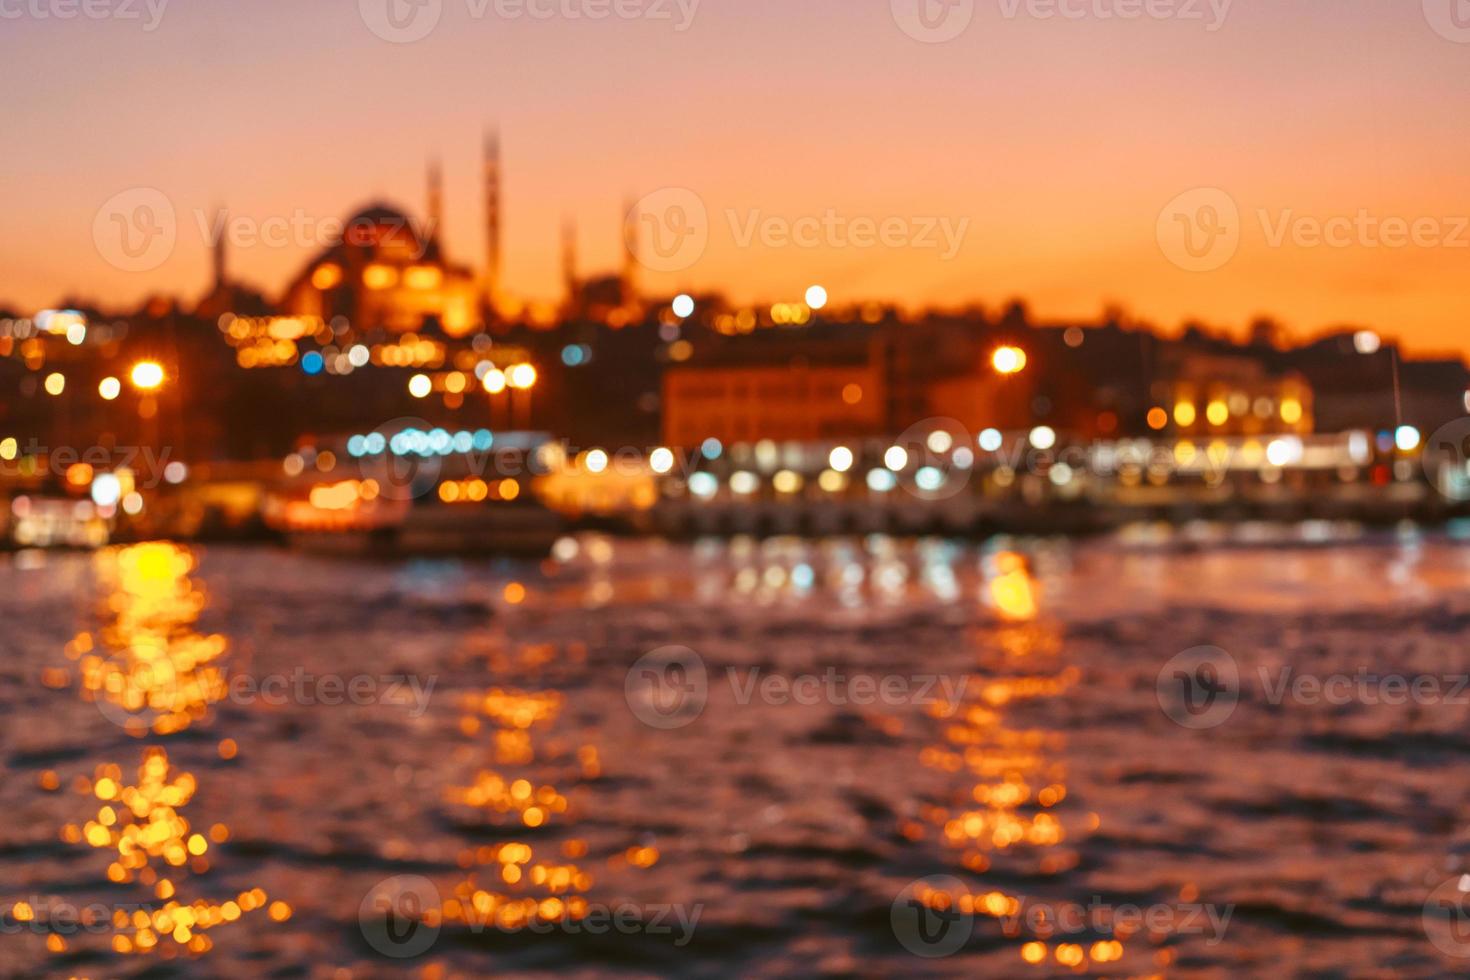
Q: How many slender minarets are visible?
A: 5